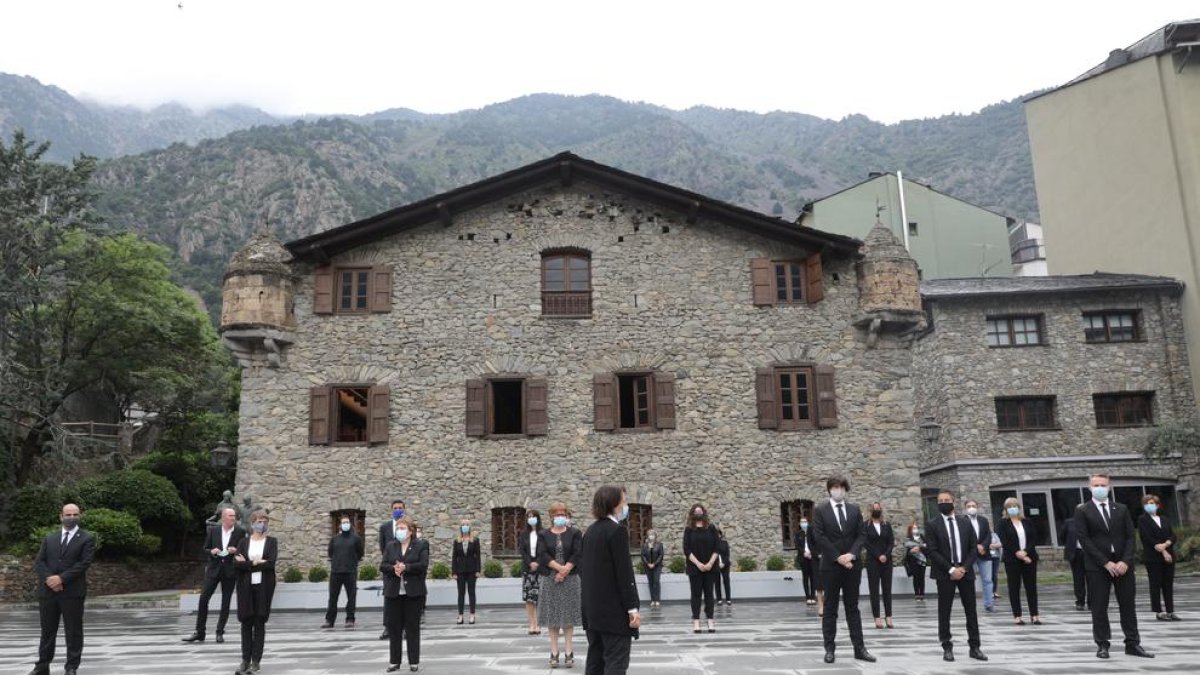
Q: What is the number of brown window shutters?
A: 12